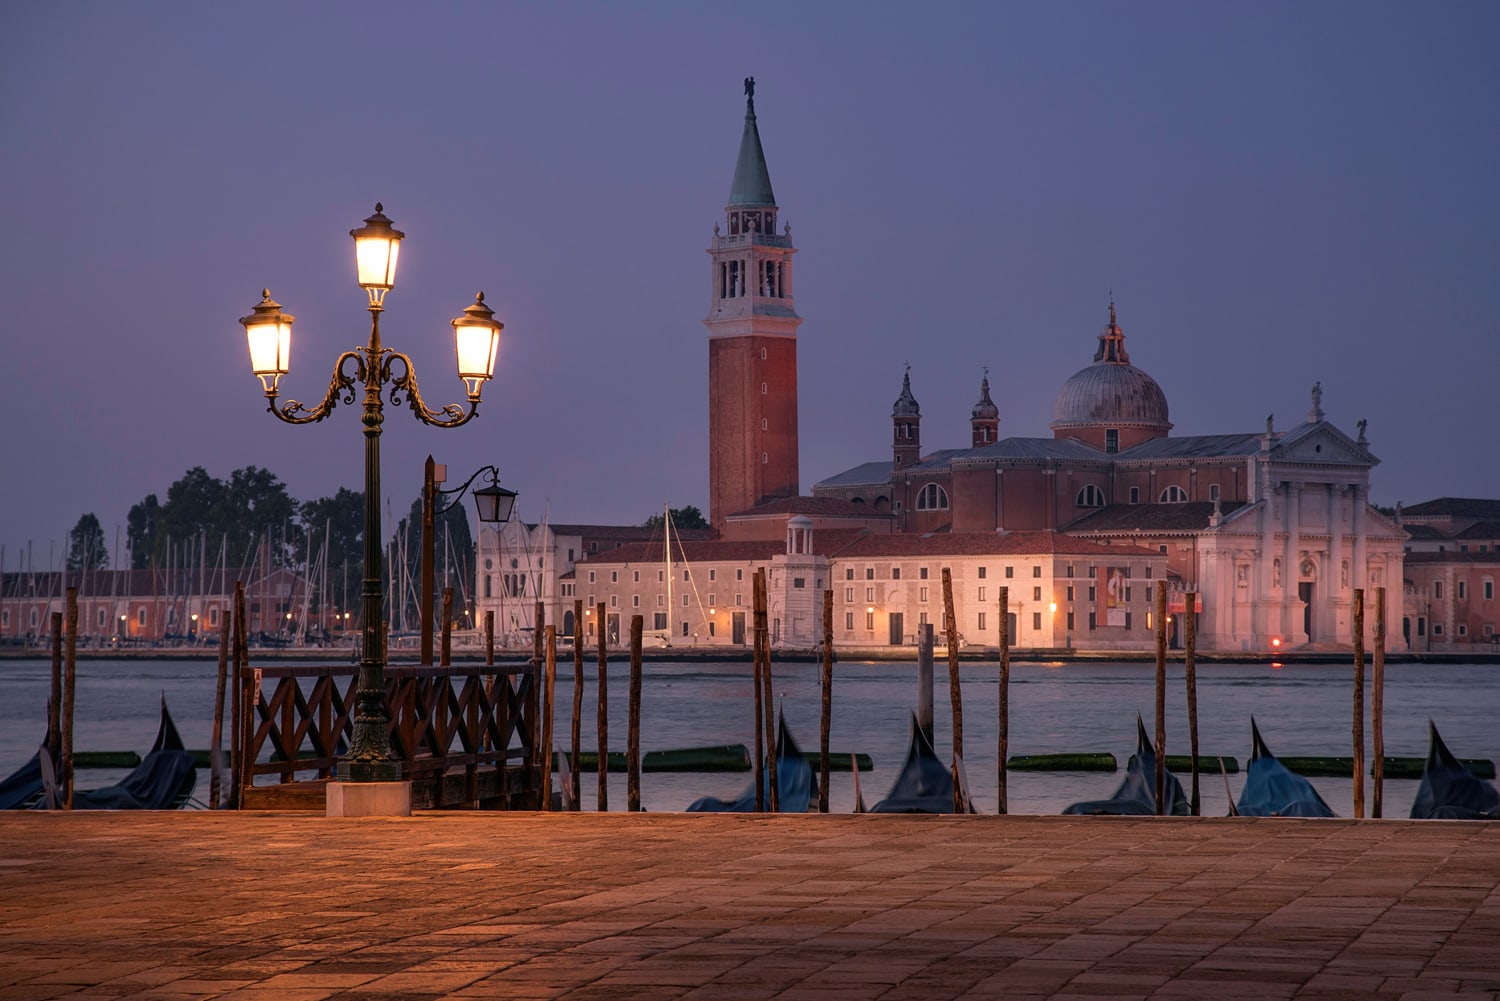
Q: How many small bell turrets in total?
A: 2